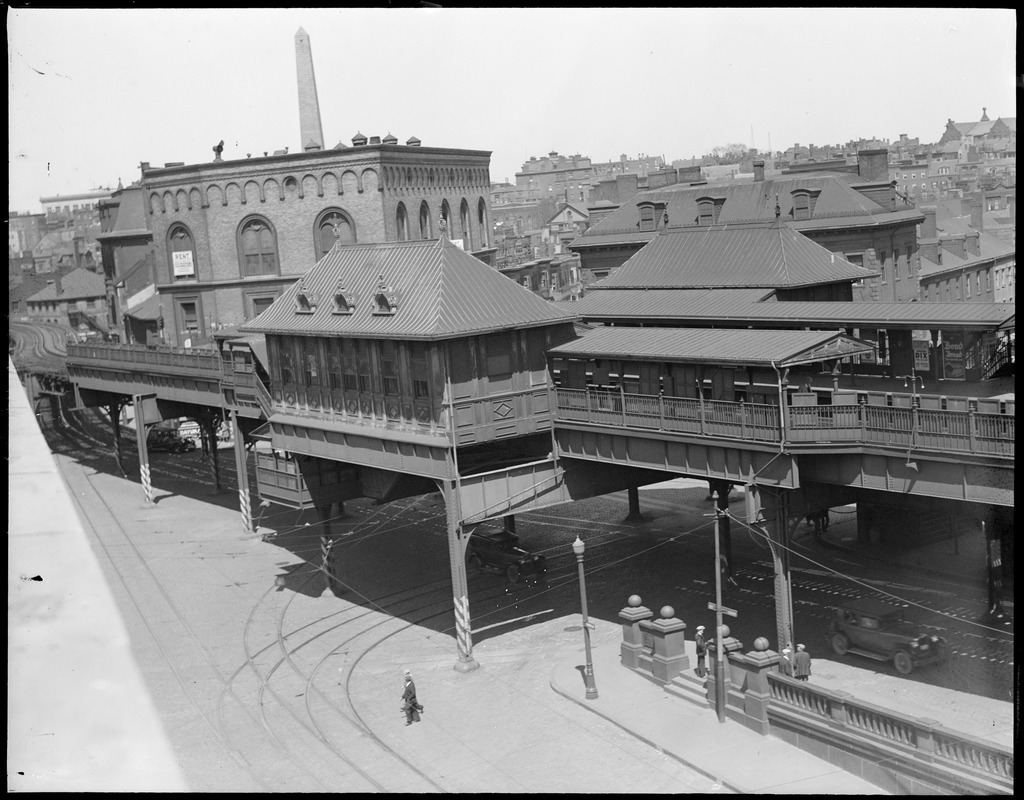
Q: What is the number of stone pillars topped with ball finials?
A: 4